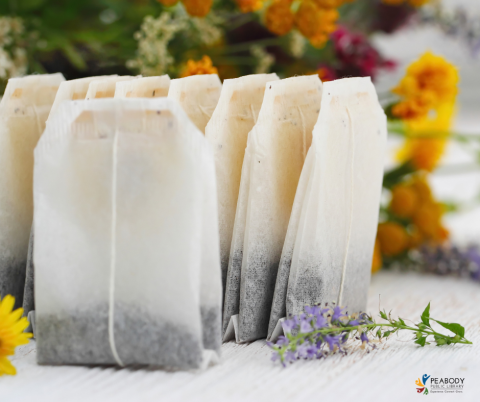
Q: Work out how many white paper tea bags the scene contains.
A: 9